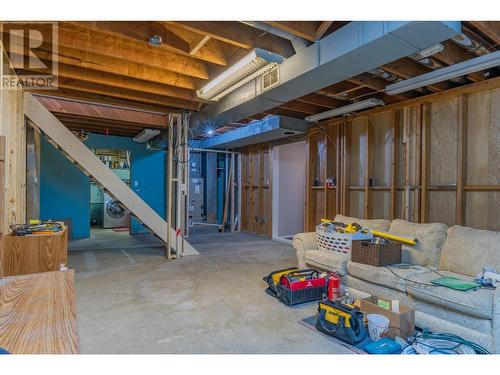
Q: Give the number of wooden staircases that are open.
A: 1